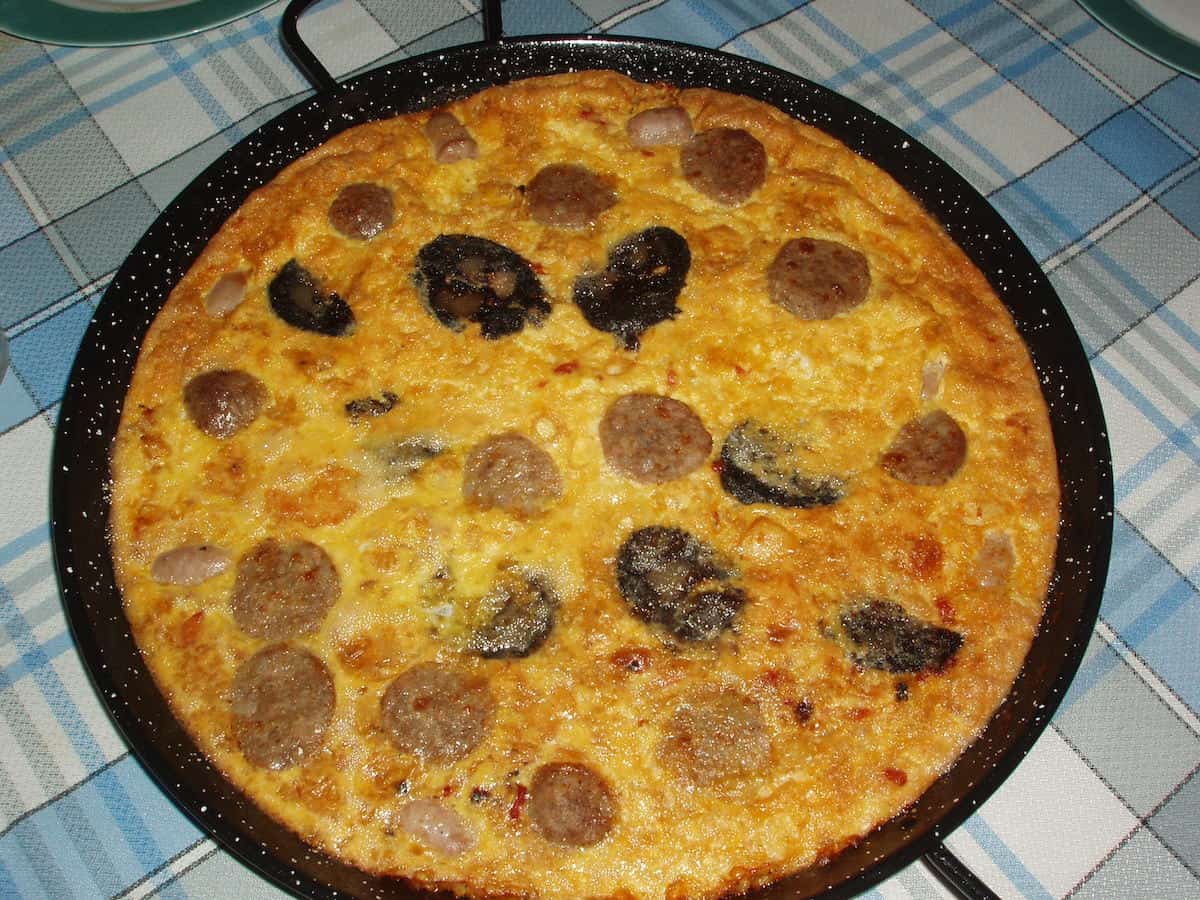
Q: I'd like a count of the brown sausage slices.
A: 13